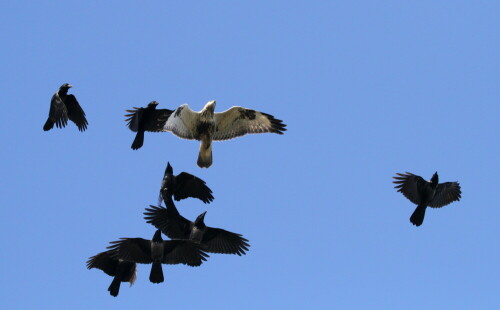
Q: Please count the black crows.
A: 7